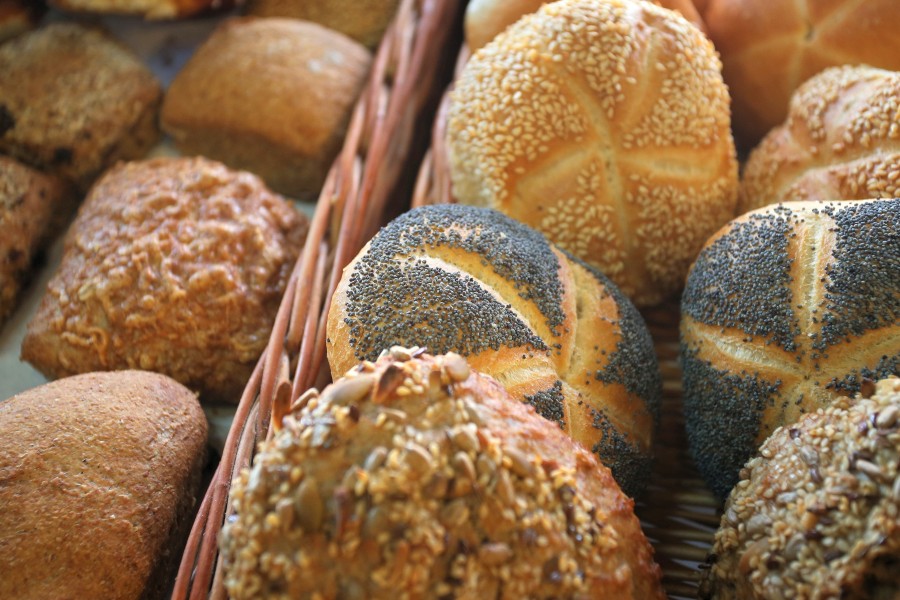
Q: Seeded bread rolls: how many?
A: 6